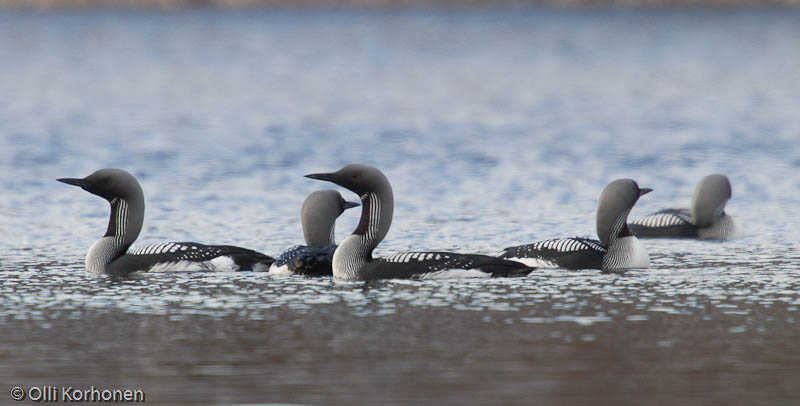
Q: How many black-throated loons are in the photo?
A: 5